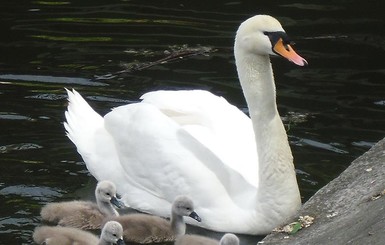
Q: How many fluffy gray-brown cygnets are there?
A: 4